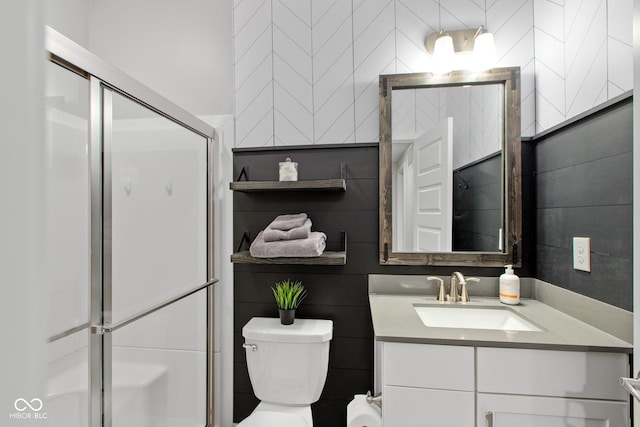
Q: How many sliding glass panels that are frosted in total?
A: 0